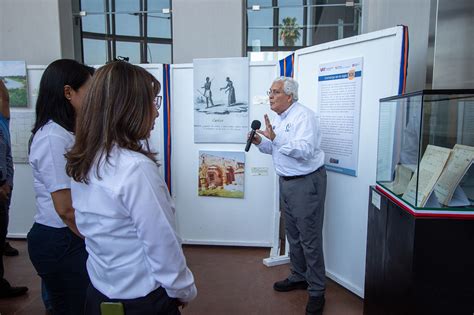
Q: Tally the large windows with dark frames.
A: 2